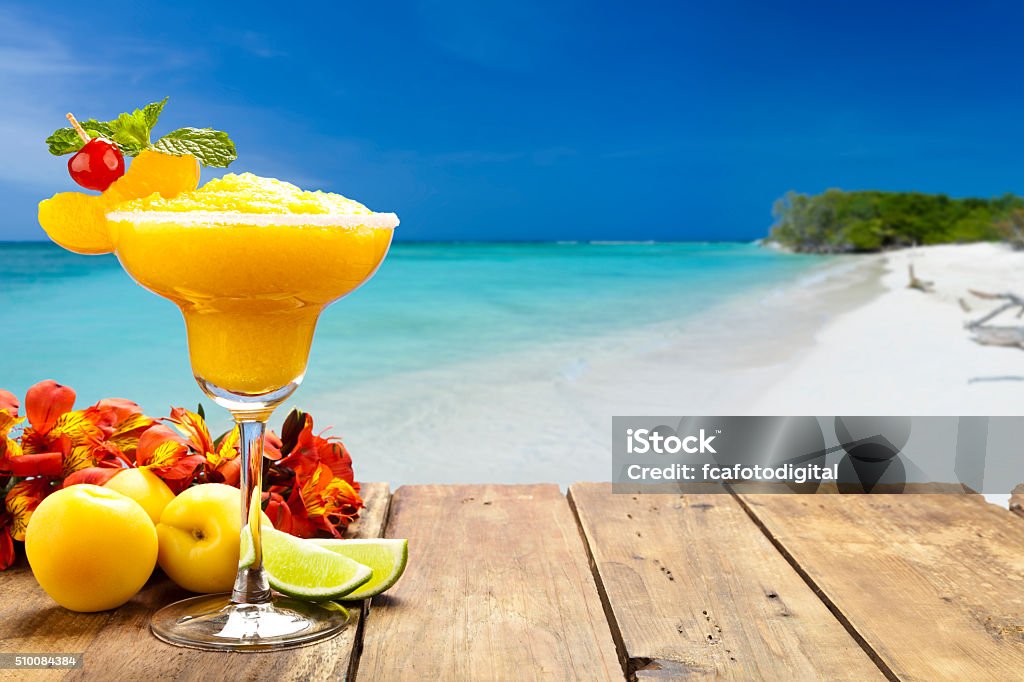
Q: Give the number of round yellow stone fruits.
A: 3